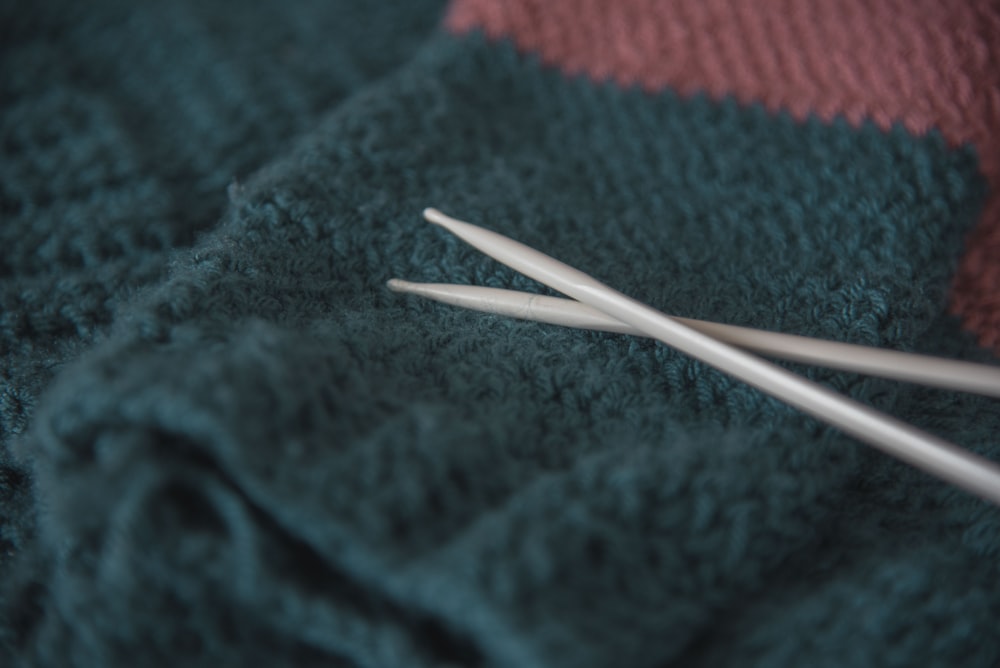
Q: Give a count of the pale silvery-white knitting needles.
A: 2